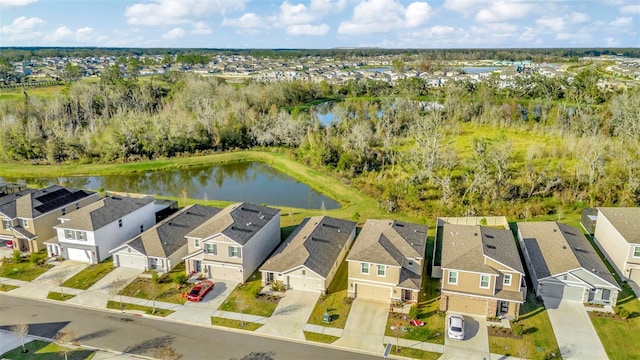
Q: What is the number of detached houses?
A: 9